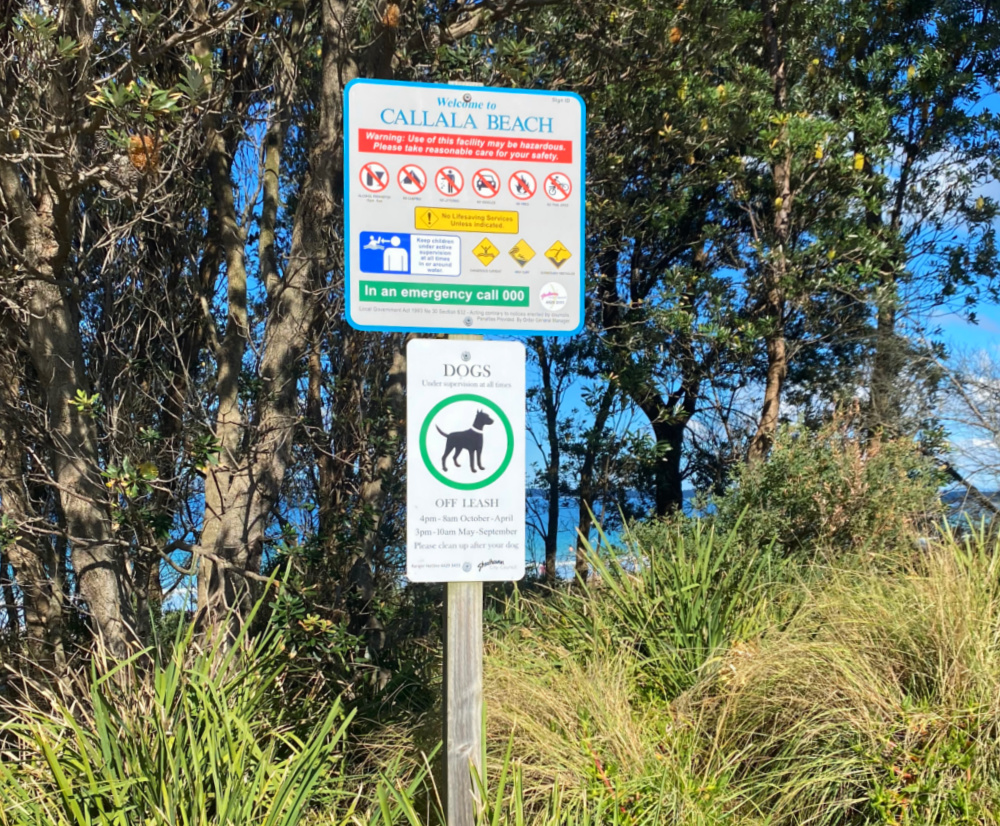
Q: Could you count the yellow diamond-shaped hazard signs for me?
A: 3